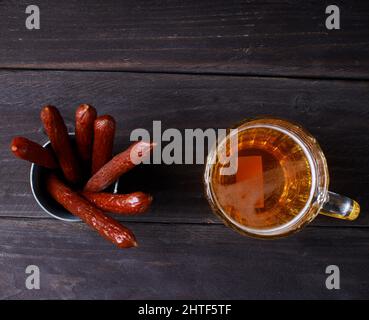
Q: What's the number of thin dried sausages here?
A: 7